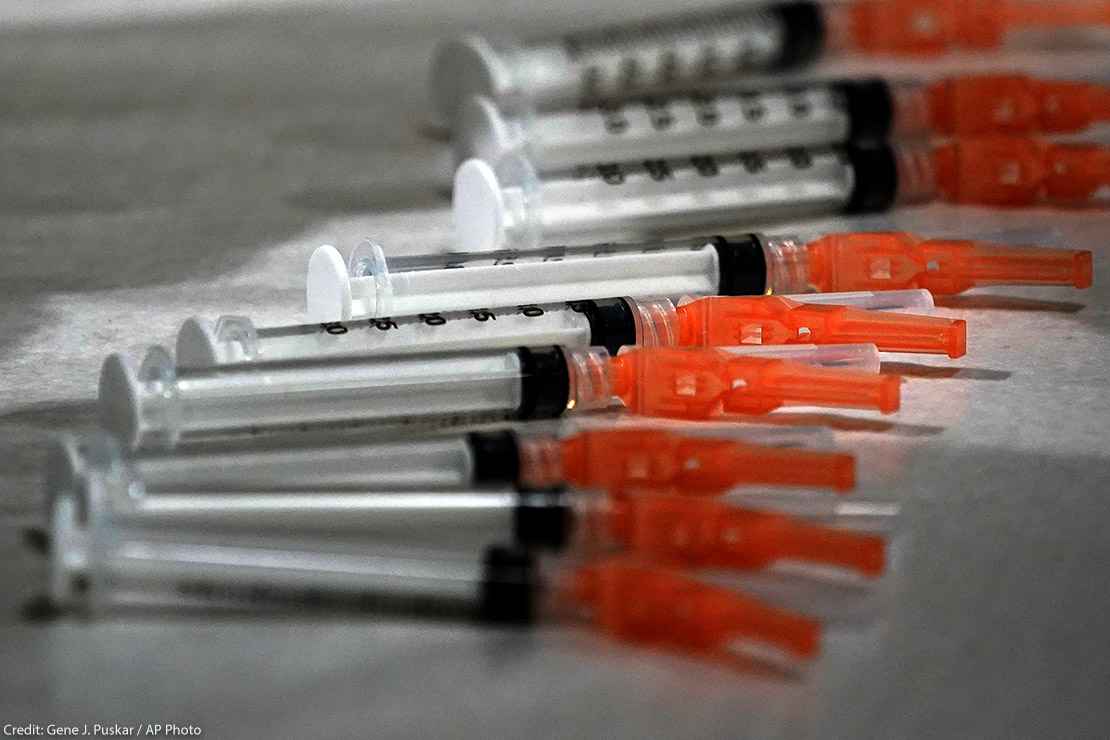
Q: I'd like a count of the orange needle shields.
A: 9